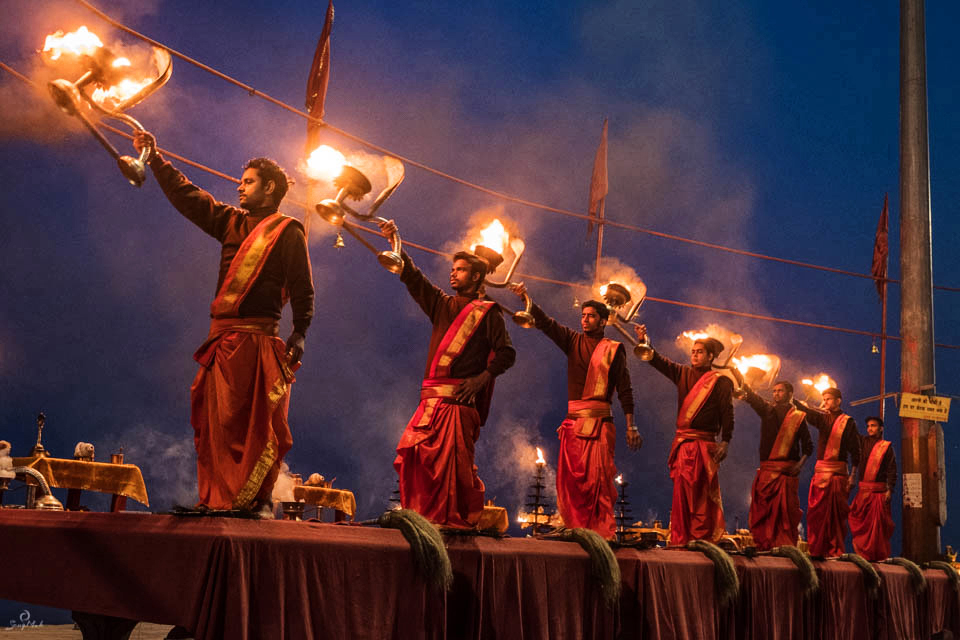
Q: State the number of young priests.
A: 7